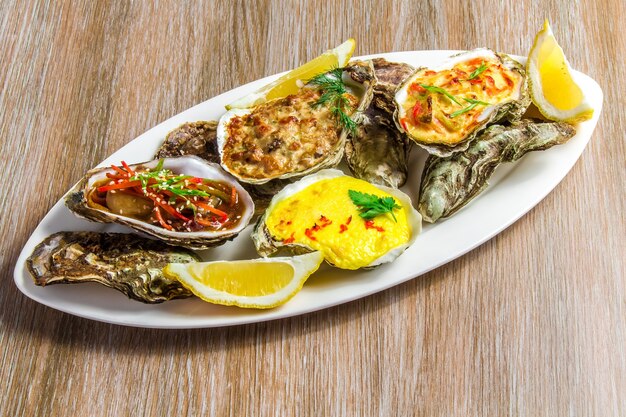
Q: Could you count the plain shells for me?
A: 4